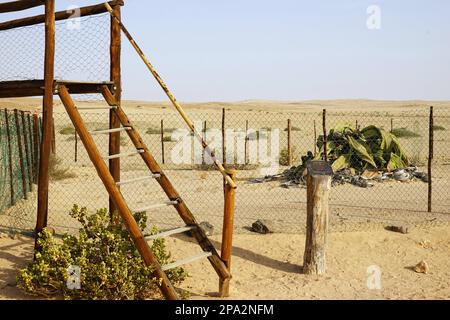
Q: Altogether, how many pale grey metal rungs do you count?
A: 7